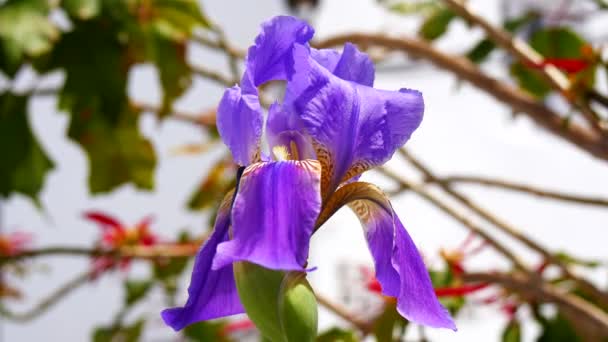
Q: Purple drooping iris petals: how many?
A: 3